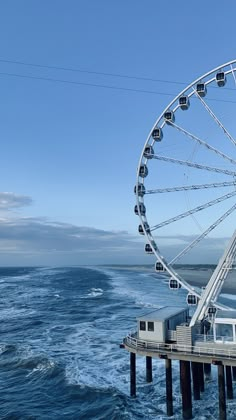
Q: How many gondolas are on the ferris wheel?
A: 15